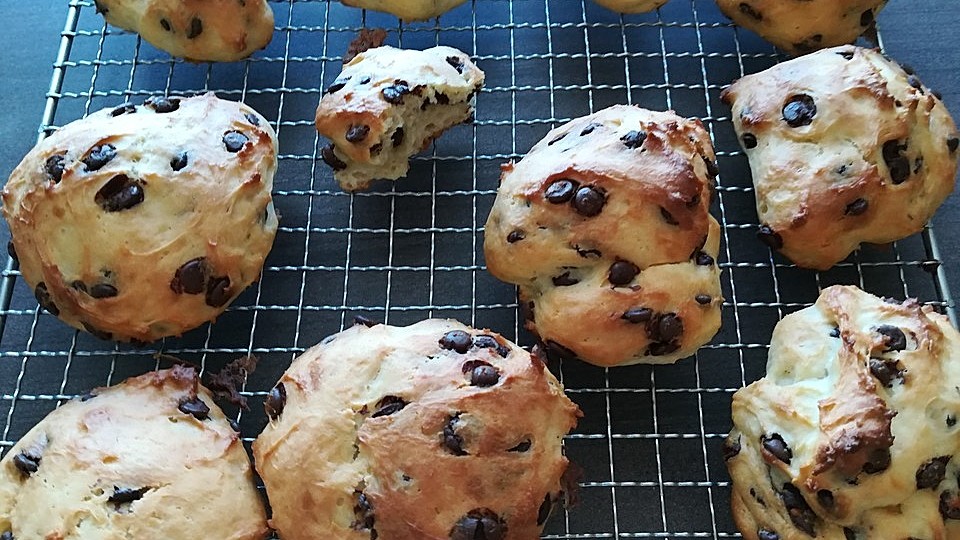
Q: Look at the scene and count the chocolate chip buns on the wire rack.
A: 11